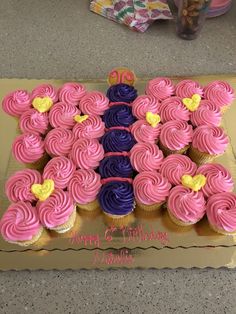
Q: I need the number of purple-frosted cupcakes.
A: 5